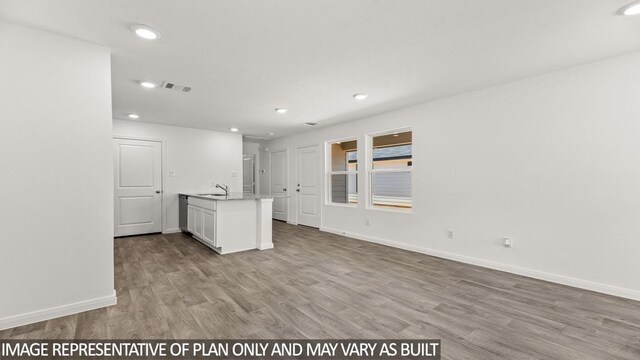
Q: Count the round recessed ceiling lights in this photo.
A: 7